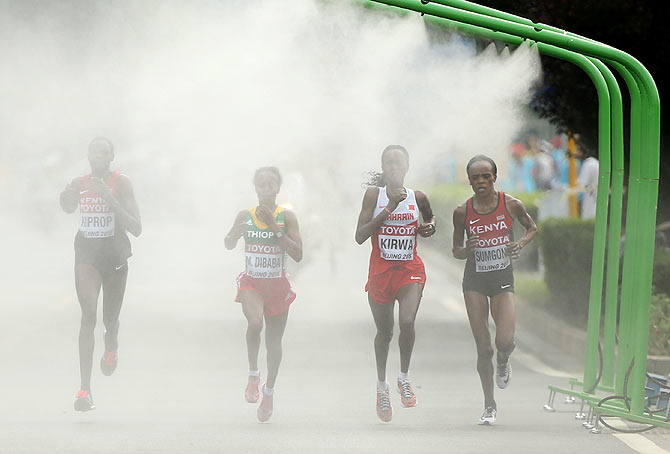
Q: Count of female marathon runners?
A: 4